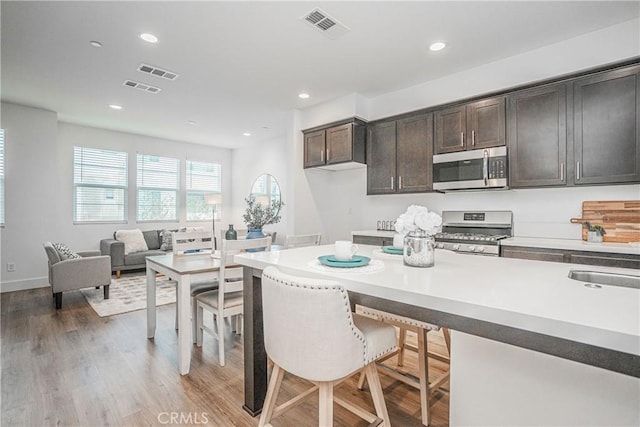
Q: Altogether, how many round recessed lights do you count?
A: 5